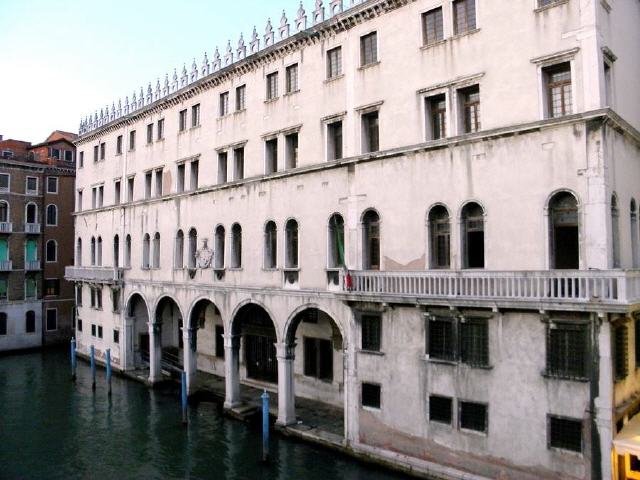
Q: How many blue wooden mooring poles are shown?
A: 5